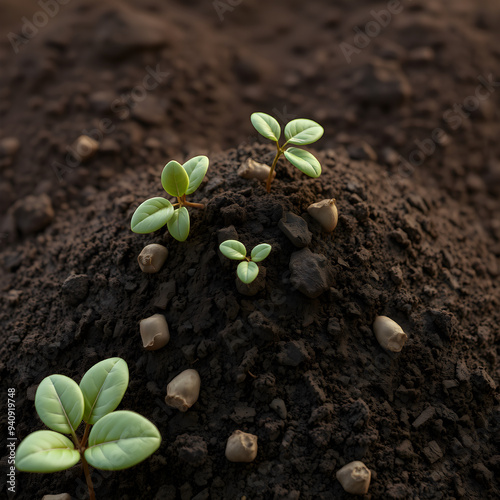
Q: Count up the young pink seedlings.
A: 0